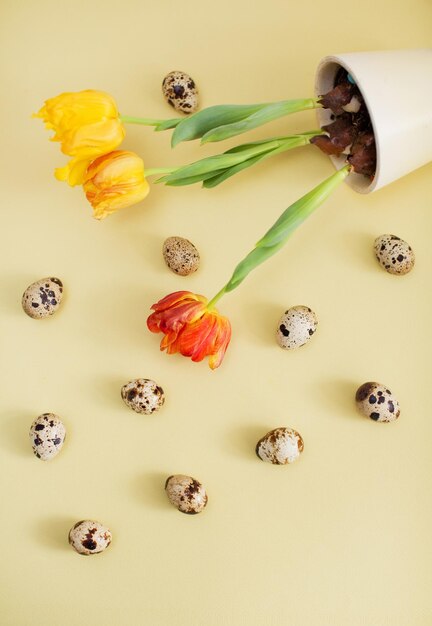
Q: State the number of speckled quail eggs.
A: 11